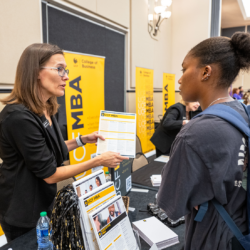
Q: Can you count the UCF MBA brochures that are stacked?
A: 3